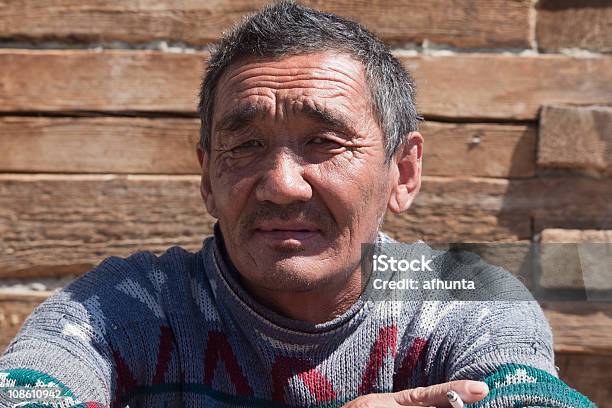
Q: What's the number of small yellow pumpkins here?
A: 0